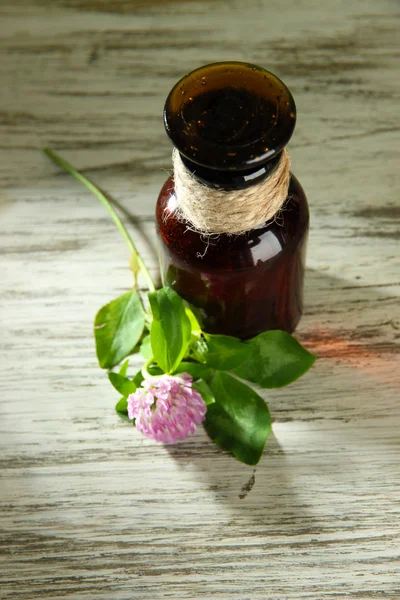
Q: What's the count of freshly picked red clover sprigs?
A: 1